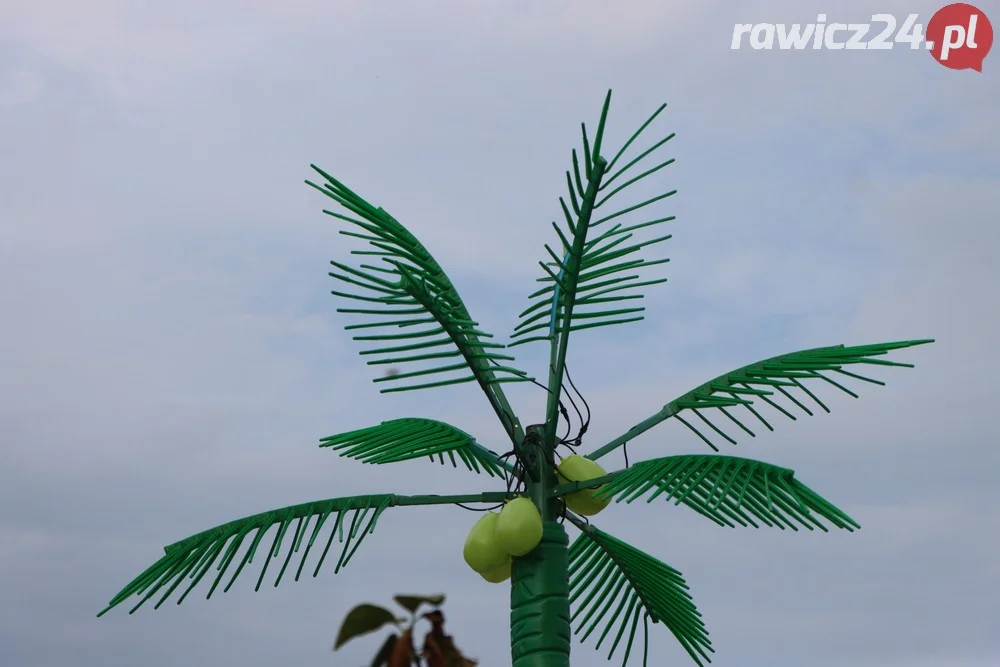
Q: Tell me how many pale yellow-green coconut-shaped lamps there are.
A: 4